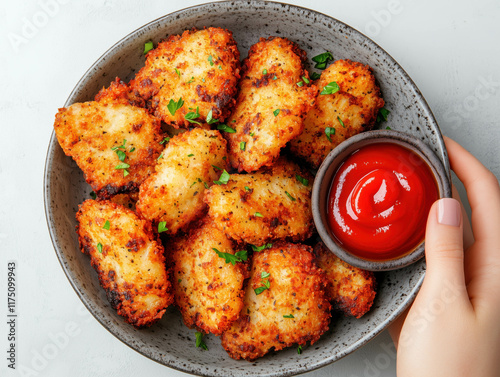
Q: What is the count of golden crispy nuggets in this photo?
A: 10